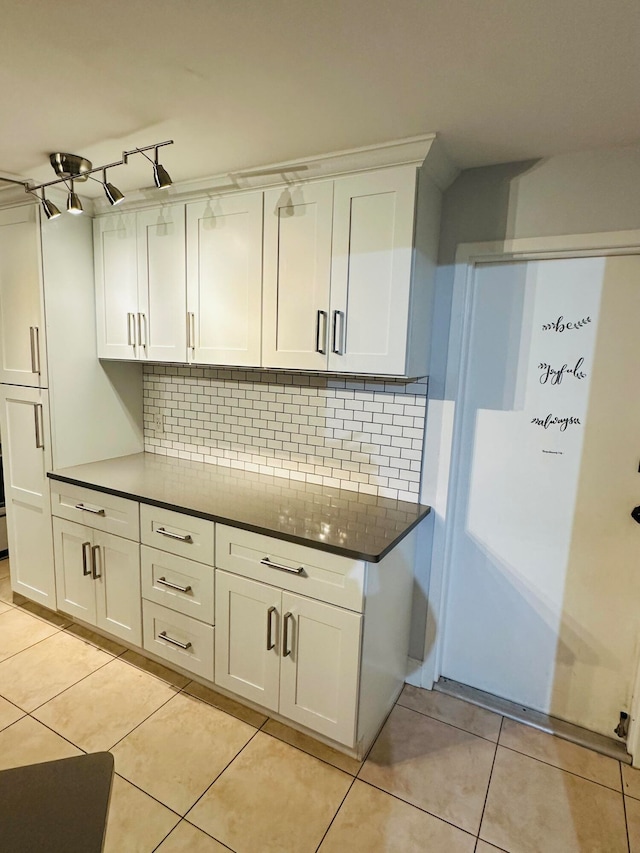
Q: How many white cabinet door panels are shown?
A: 11